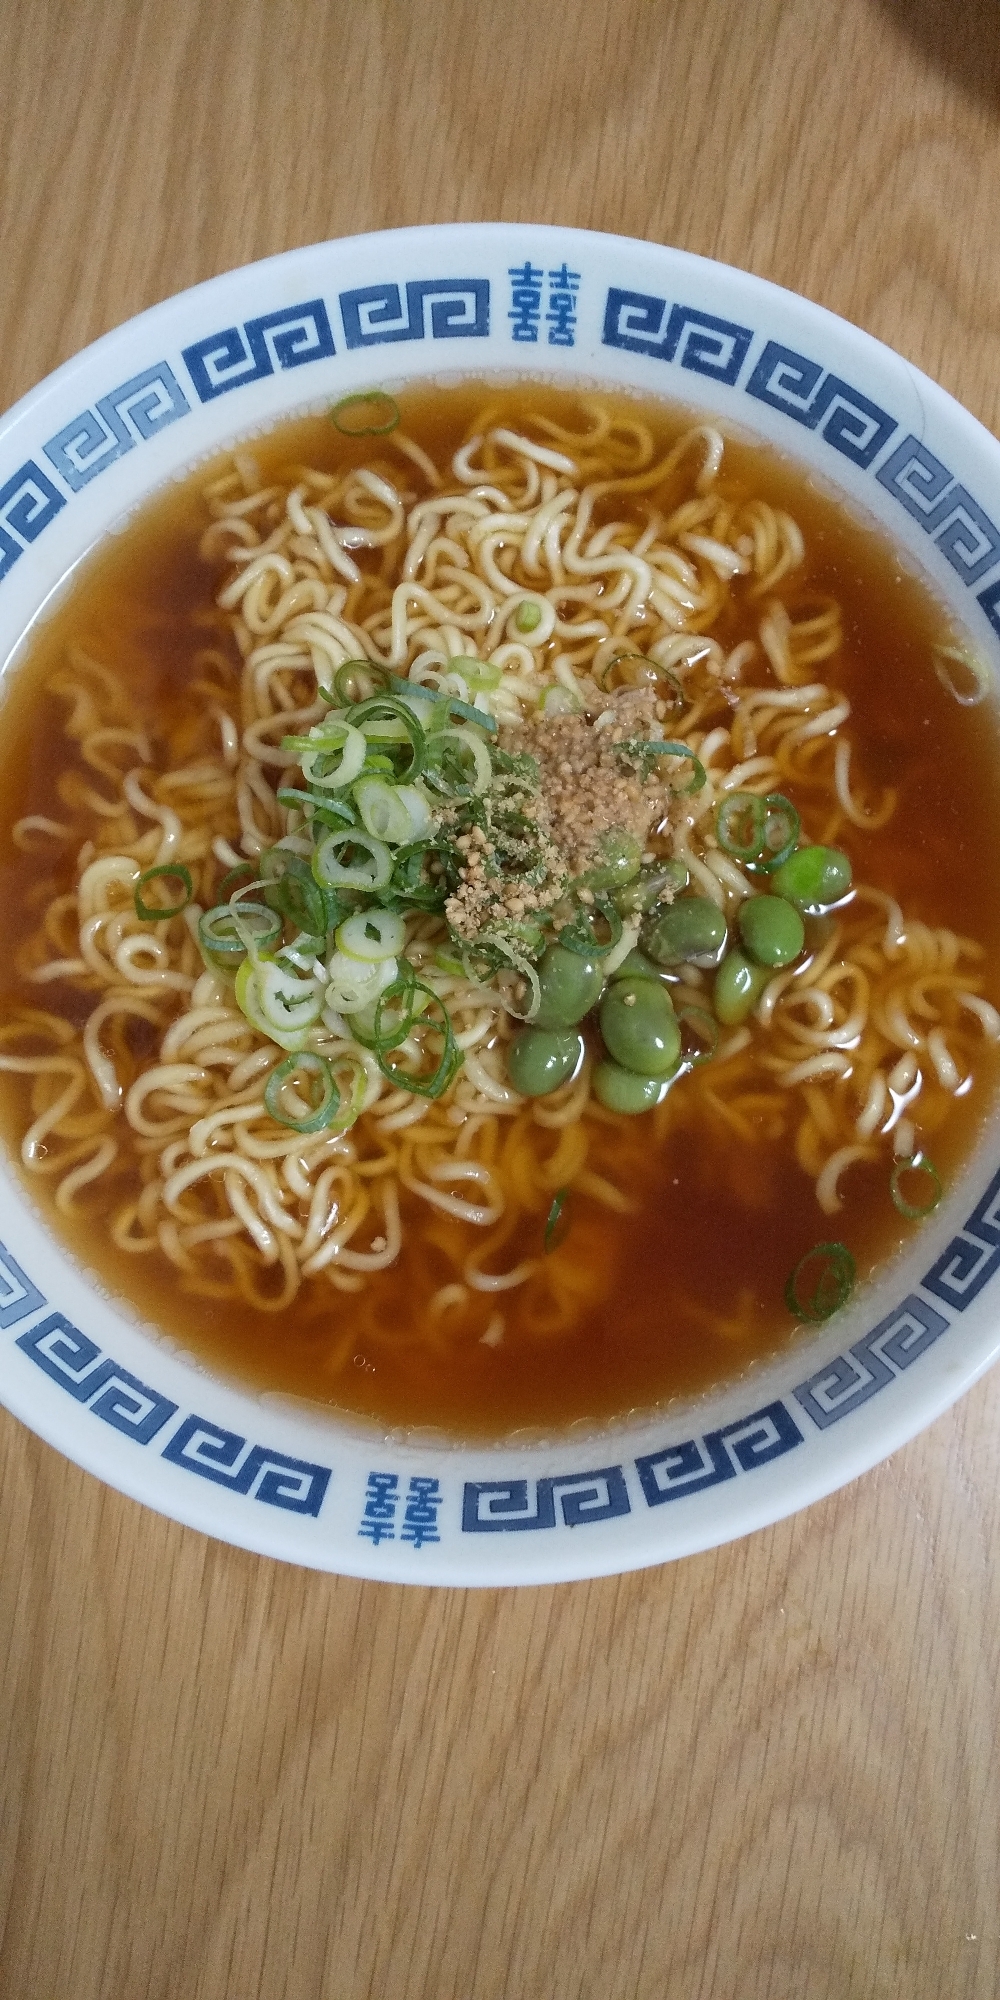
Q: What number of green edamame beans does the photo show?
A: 11